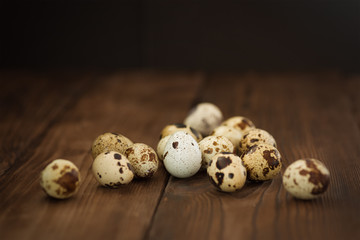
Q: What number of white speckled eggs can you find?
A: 1